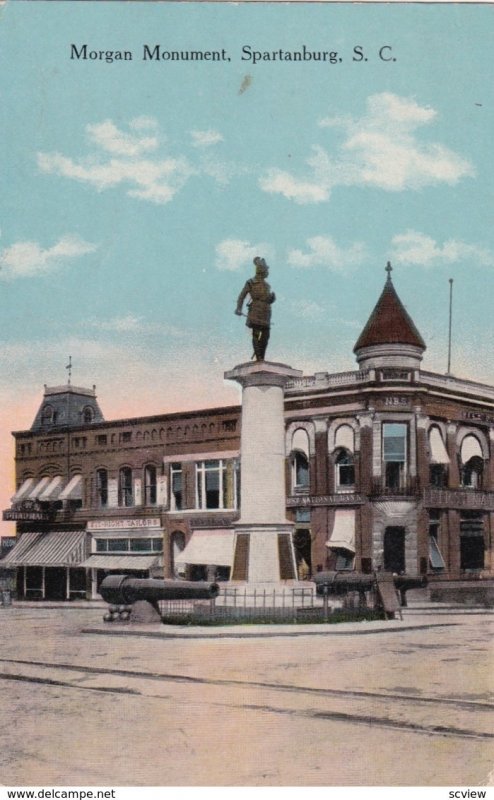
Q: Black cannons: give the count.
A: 2